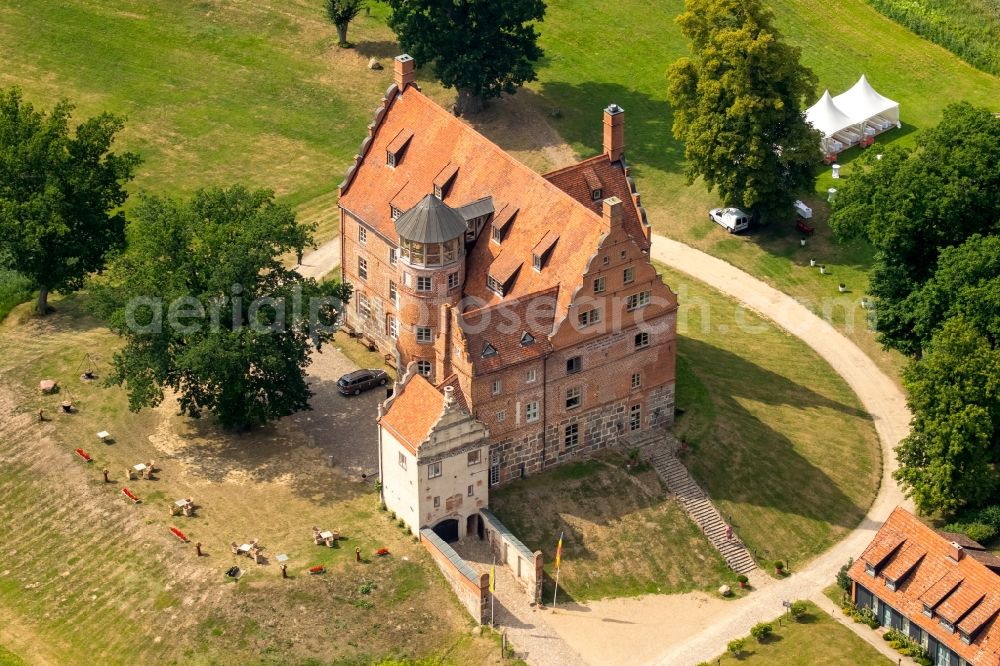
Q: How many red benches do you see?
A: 5